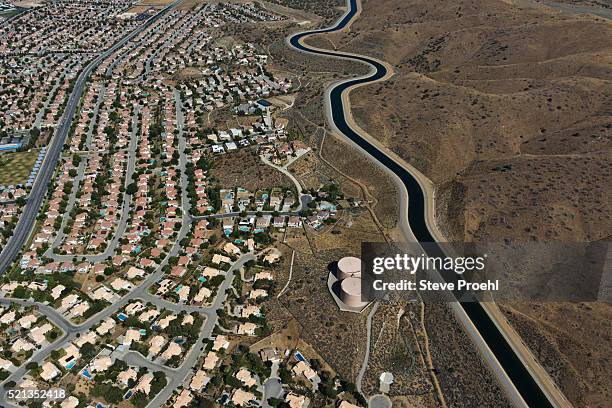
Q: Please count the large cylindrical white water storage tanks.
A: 2